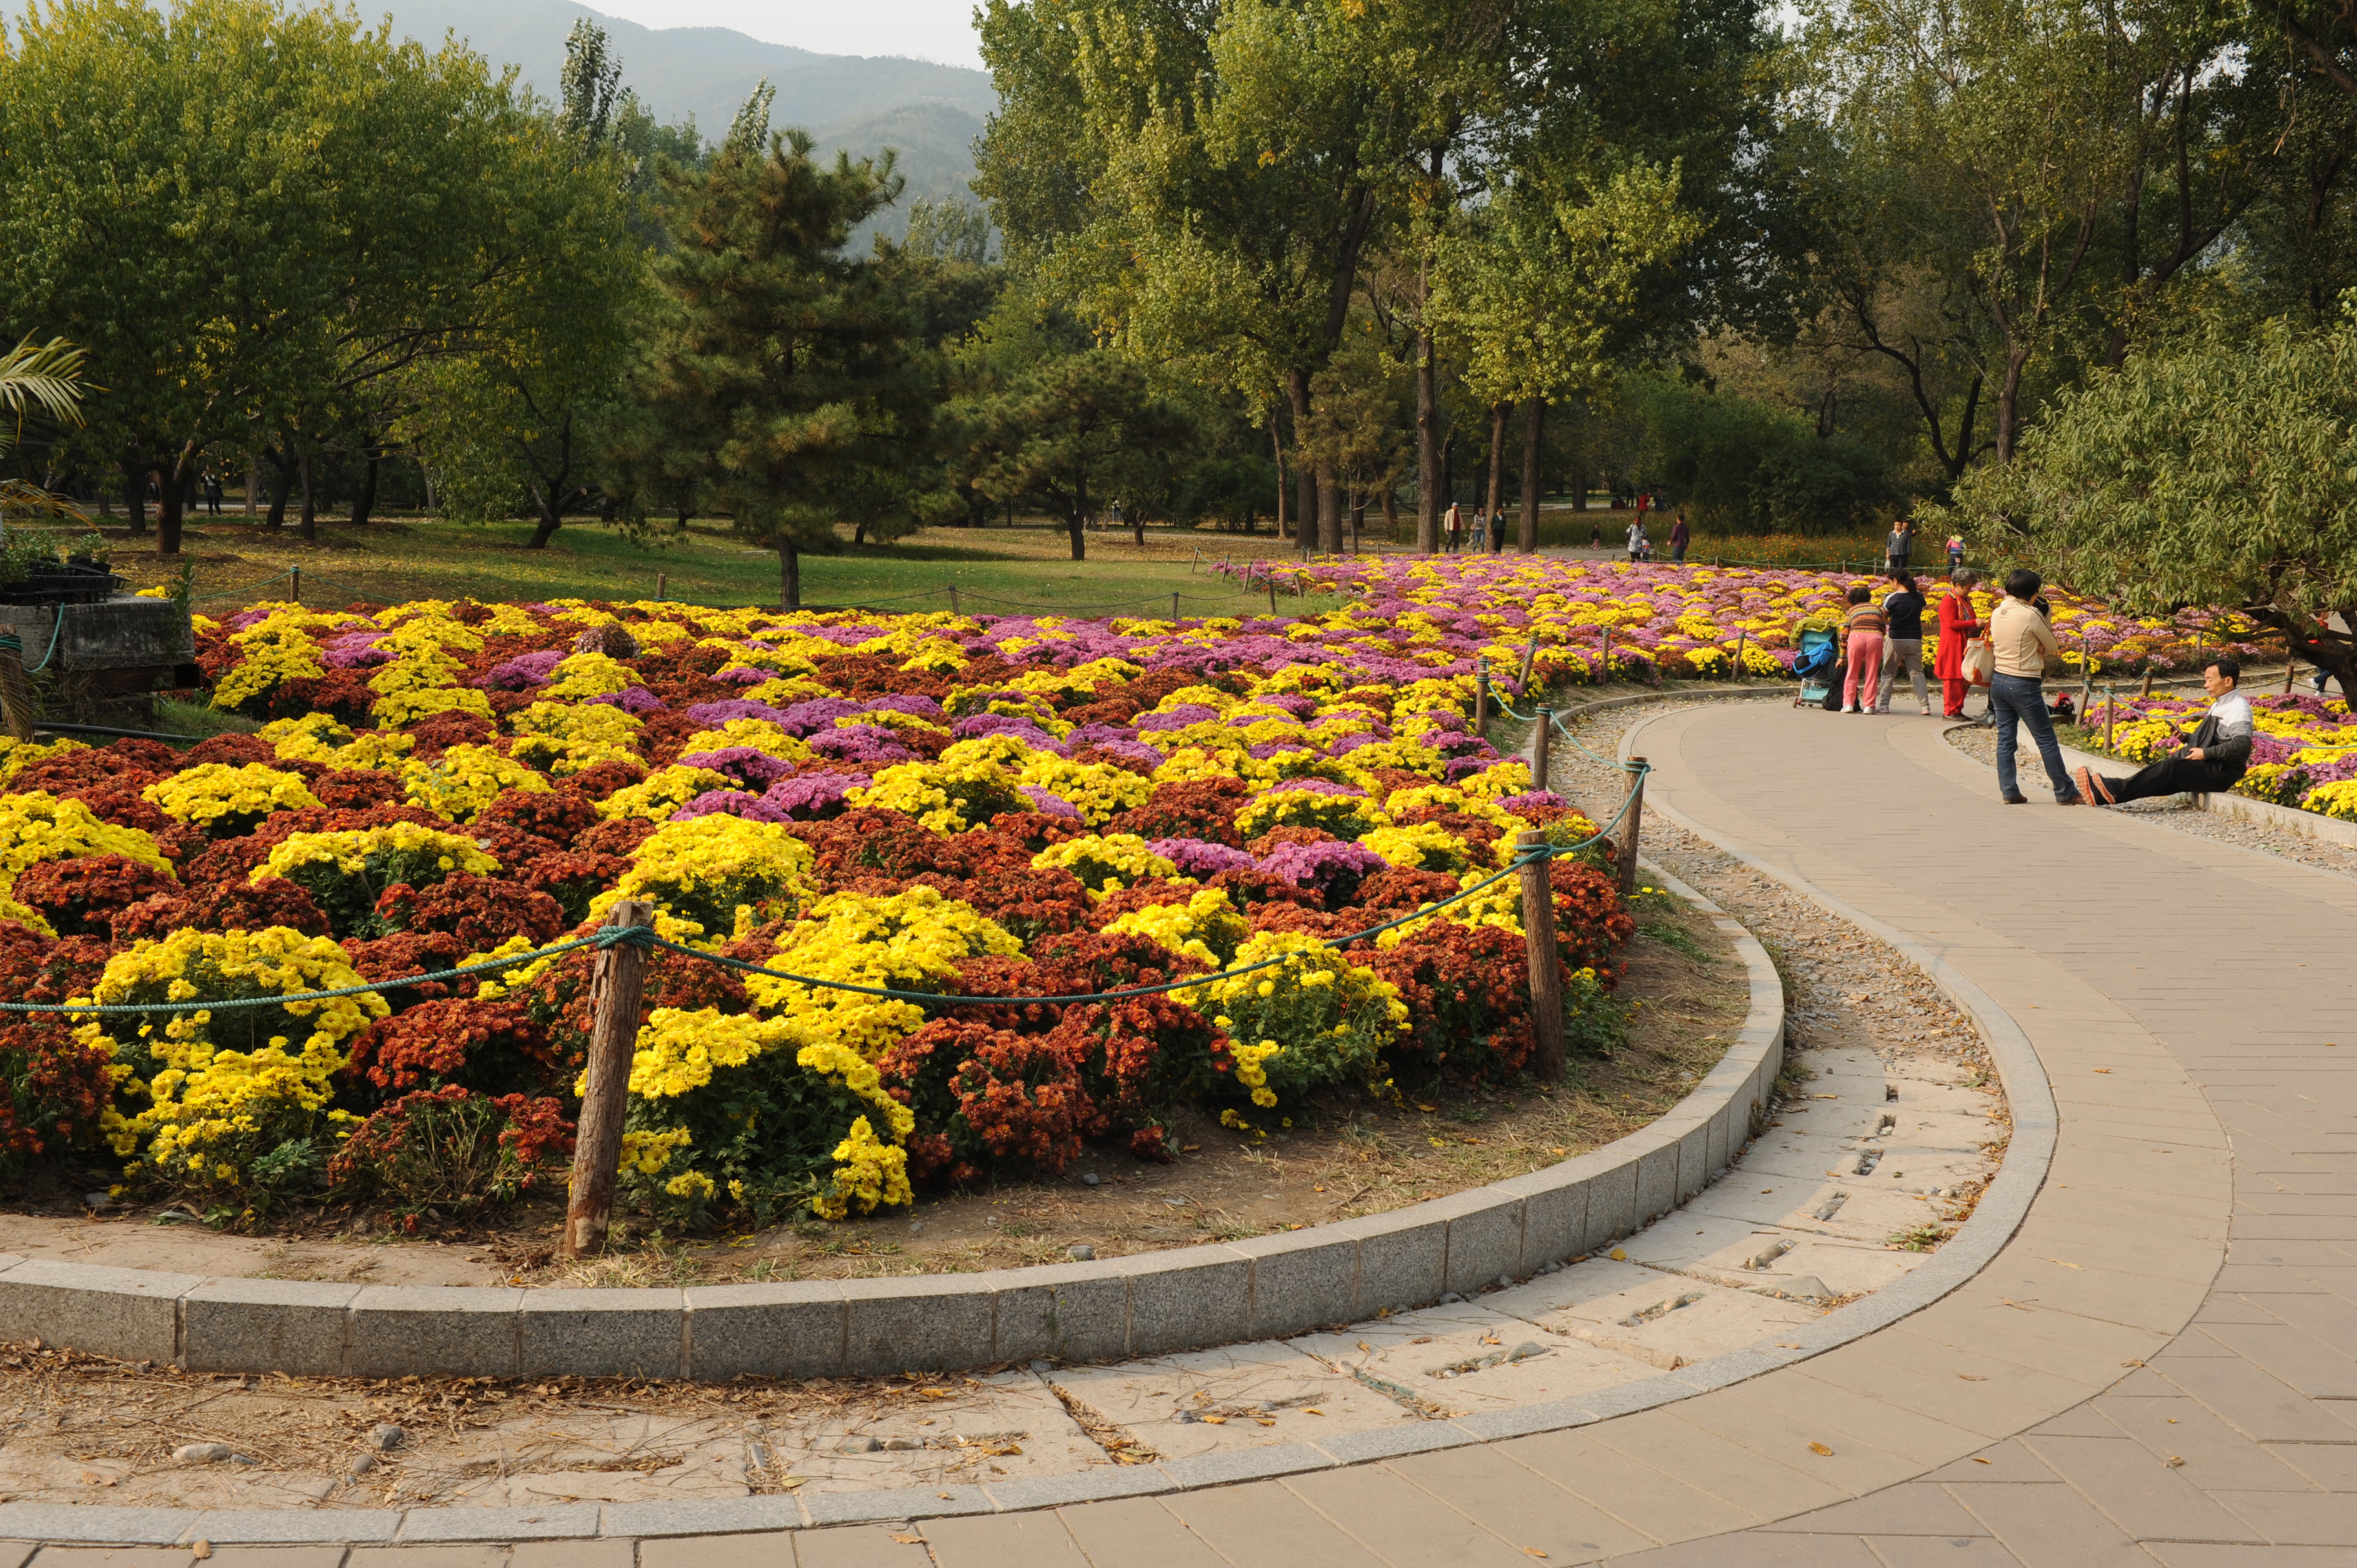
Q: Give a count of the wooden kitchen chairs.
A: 0